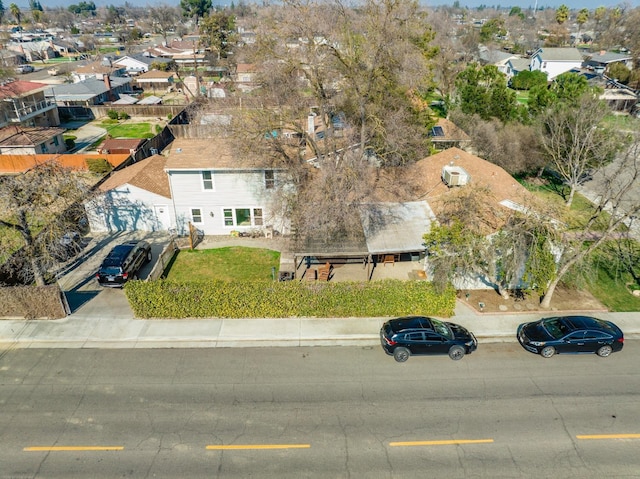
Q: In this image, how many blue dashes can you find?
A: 0